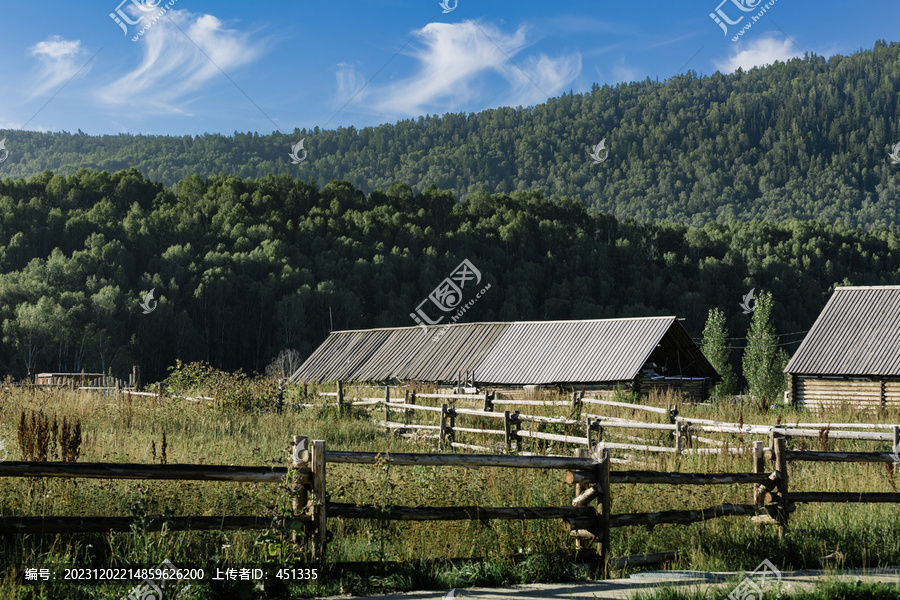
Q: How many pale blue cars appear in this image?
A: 0